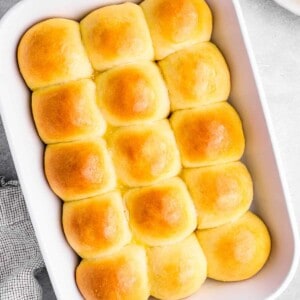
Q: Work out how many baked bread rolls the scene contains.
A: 15